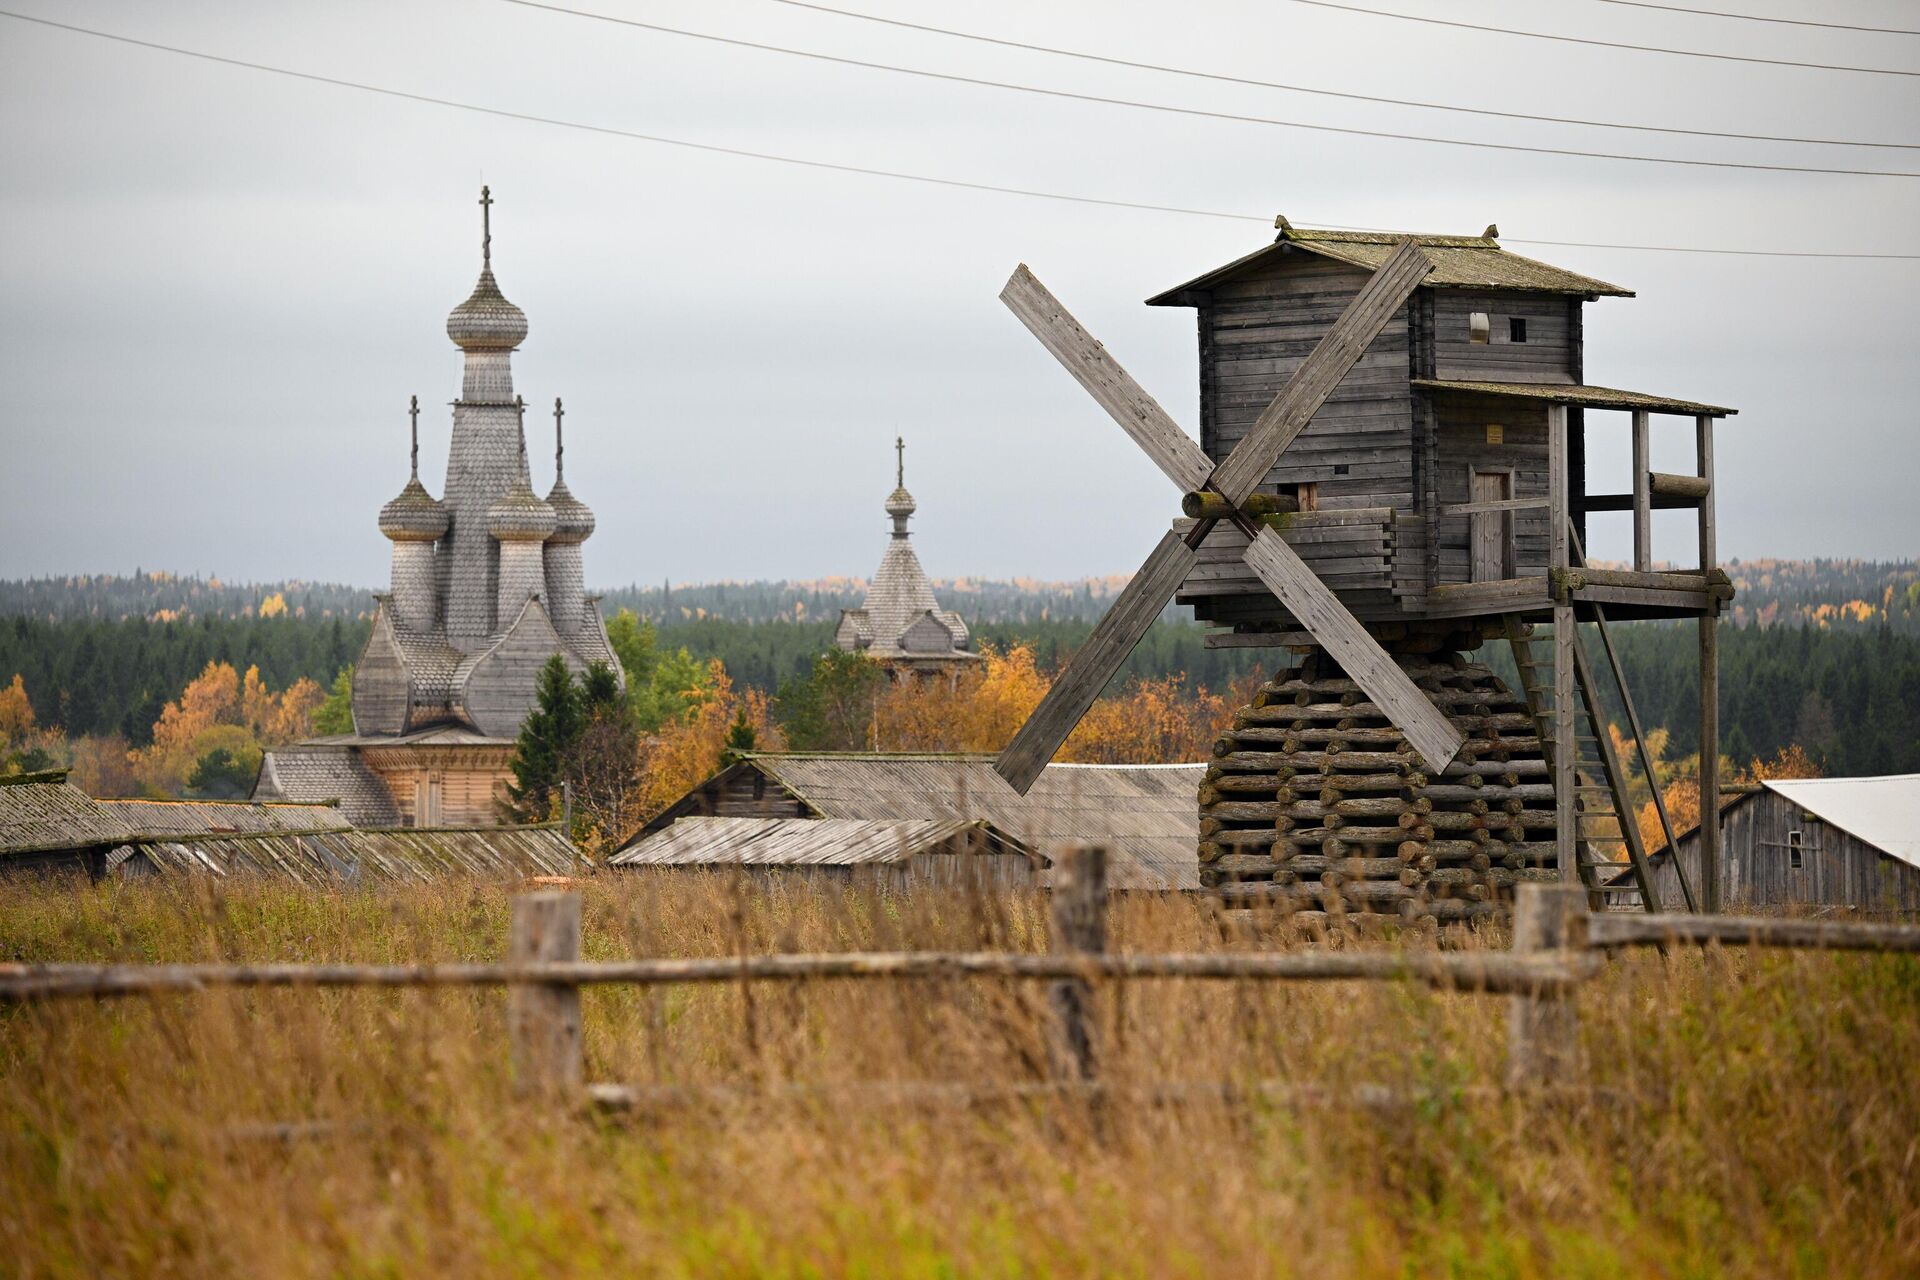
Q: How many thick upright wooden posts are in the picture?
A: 3